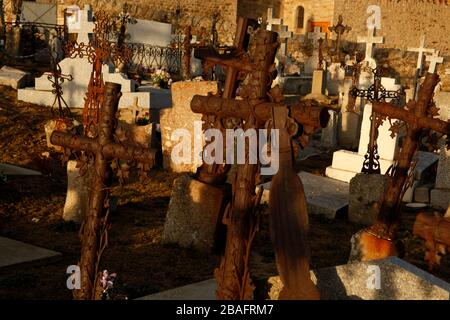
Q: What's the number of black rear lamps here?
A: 0